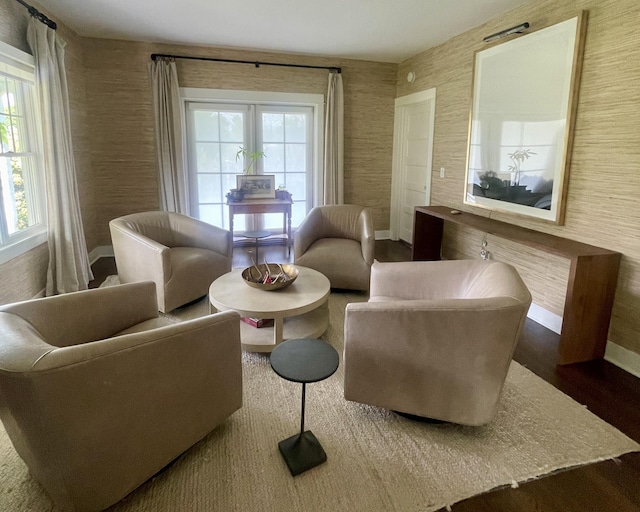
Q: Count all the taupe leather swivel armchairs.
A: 4